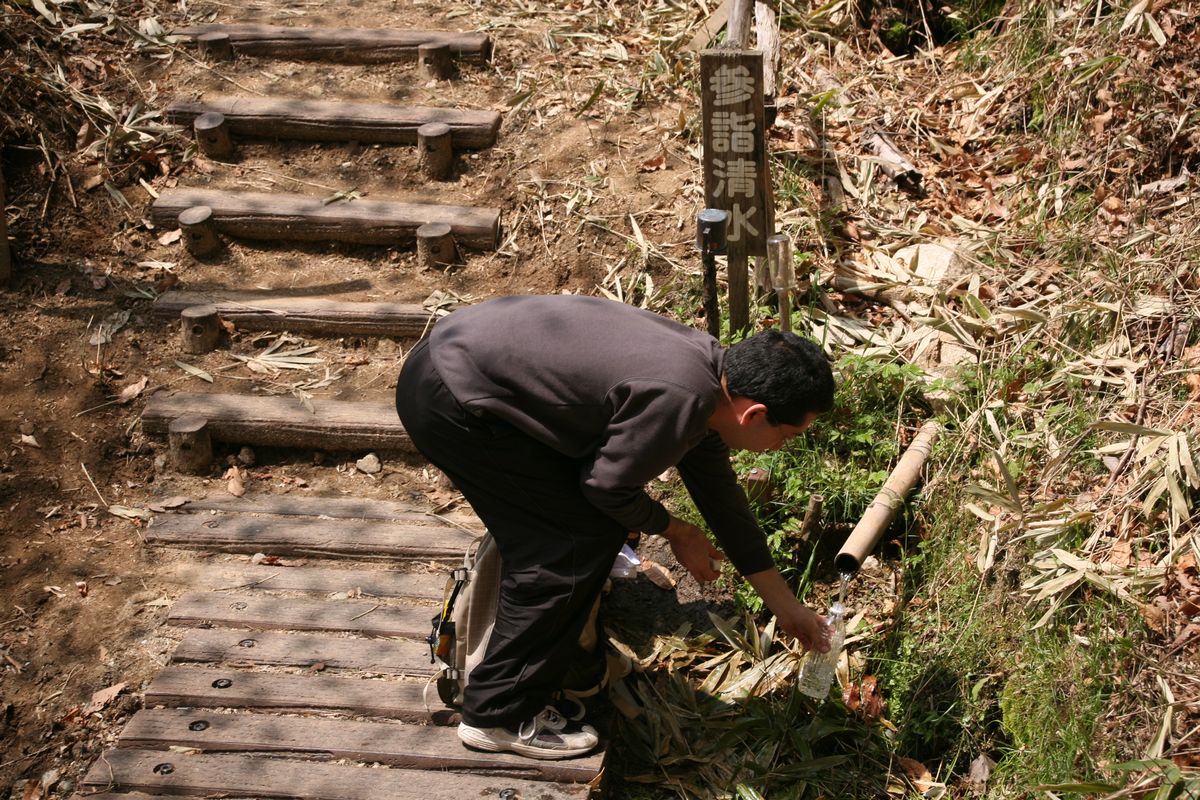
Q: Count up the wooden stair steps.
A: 5